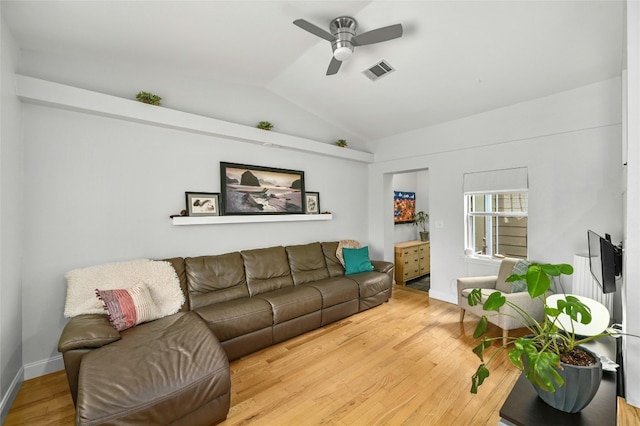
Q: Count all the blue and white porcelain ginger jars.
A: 0